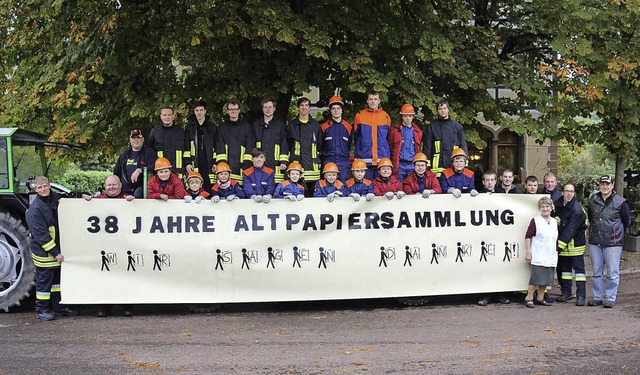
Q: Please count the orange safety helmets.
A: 11